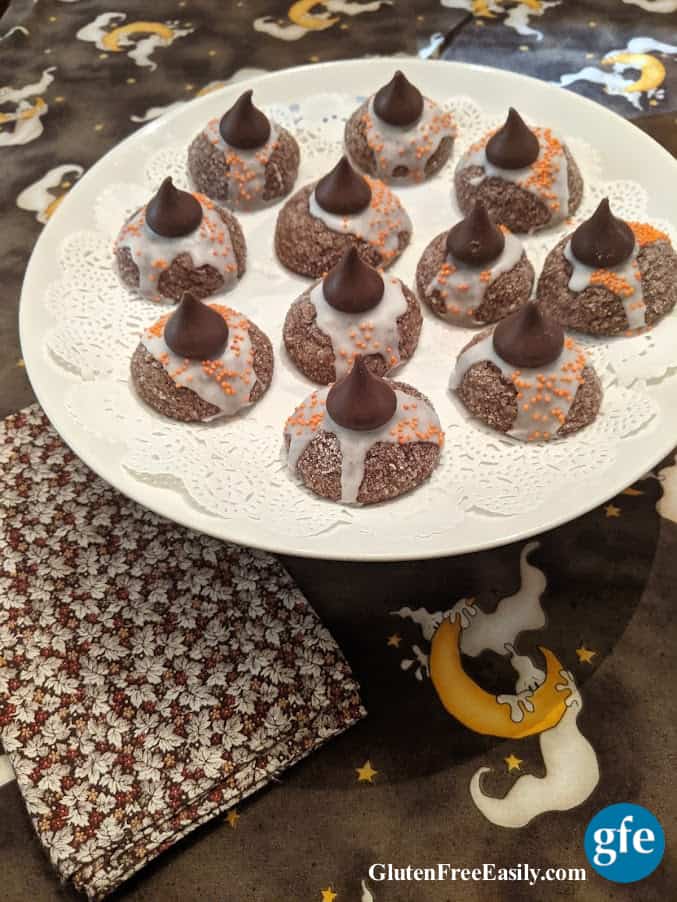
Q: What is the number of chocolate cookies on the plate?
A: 11